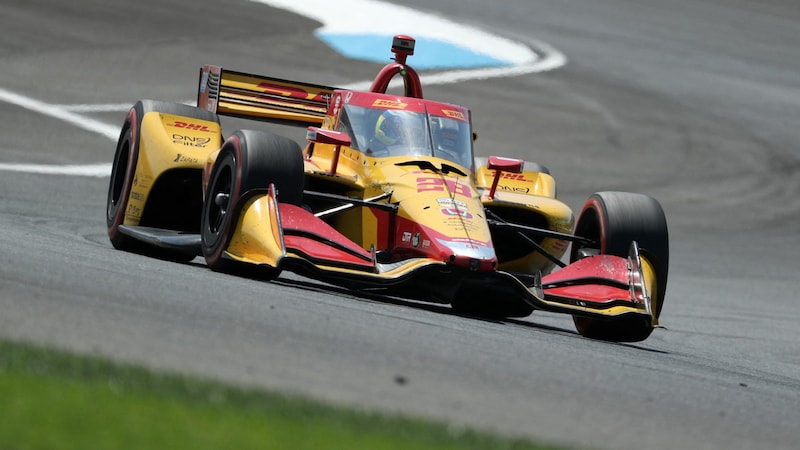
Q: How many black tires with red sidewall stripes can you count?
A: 3